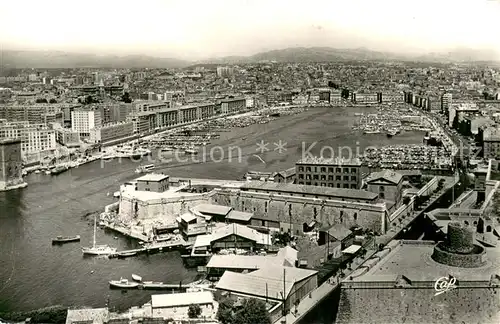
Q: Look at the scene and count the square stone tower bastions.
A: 1